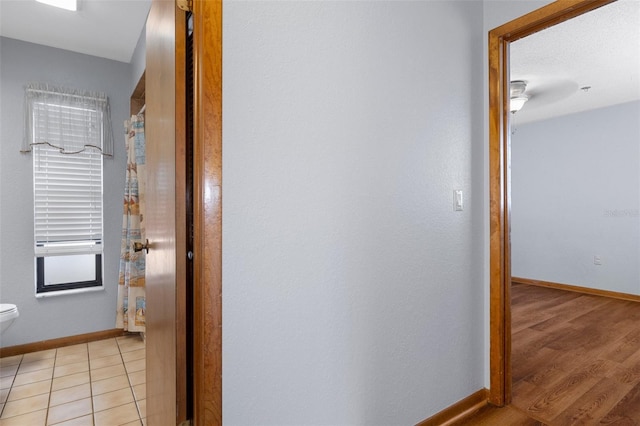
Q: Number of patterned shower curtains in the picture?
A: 1